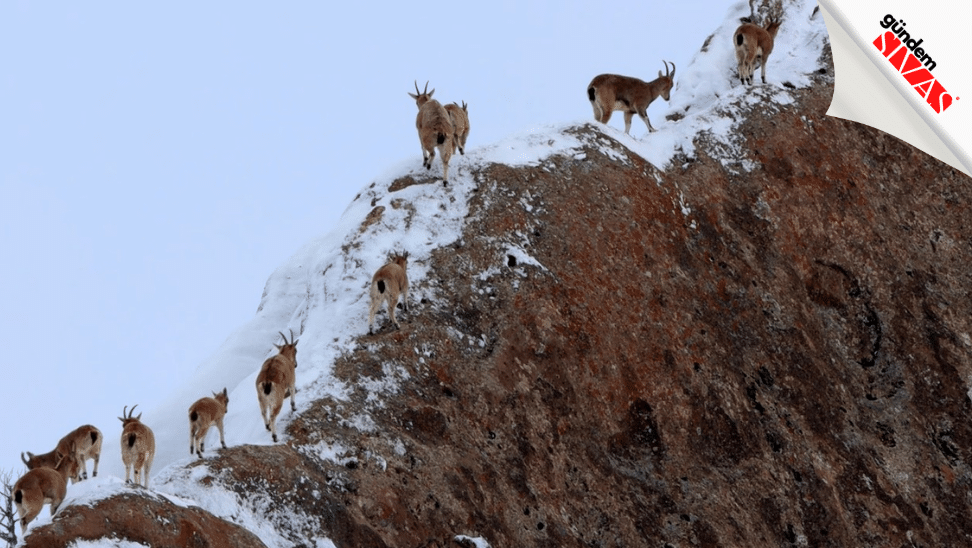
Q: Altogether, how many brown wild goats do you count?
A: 10